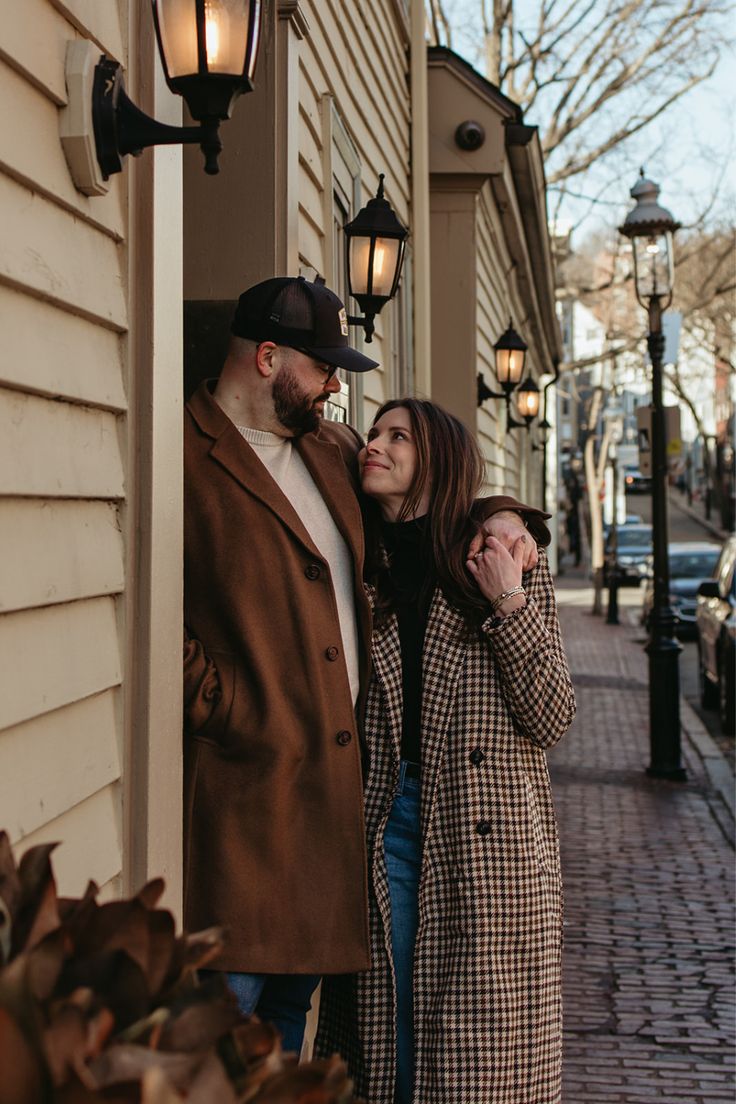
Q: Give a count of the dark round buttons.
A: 5